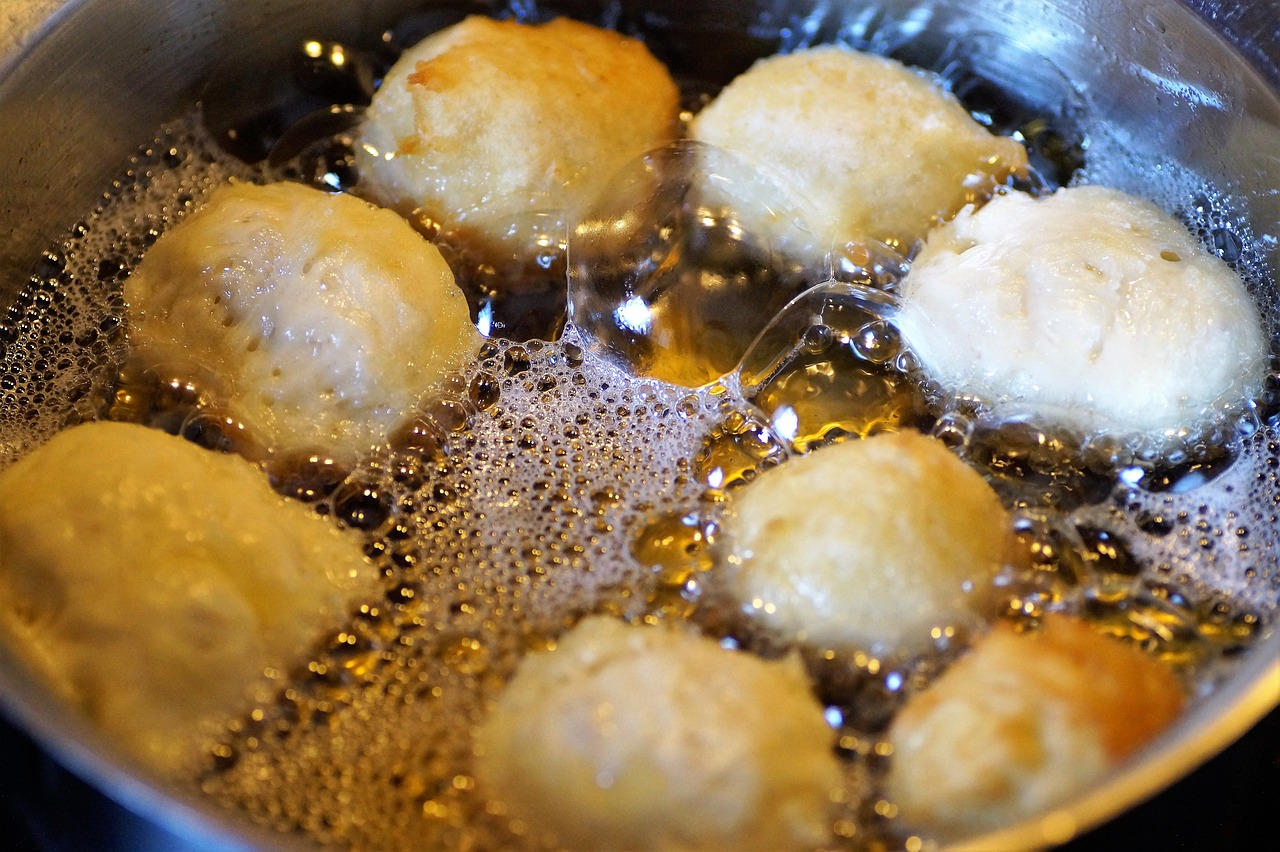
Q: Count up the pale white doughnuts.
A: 1